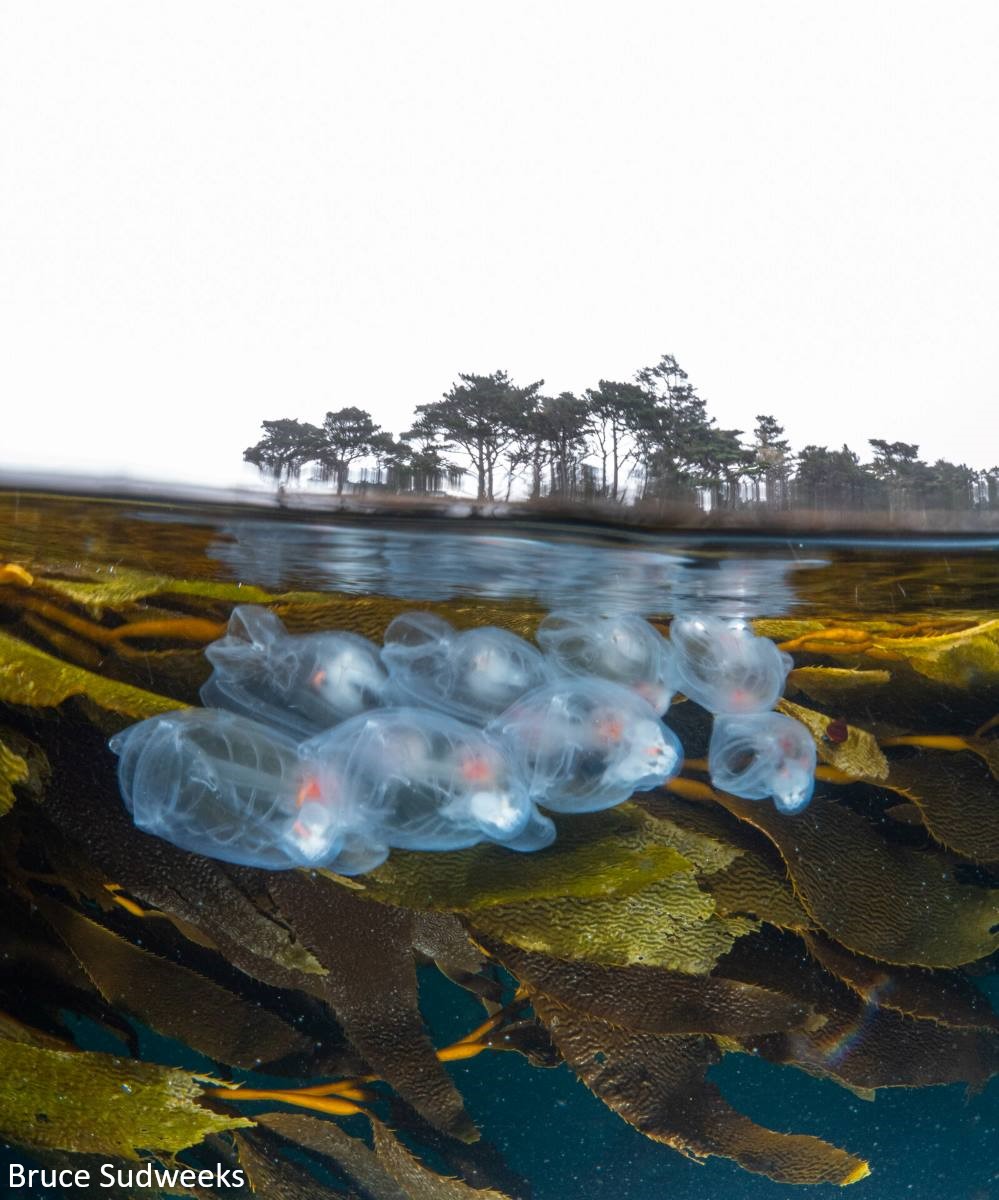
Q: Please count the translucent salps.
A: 8